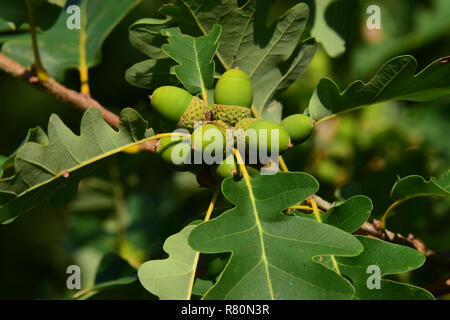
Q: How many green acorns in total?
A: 7